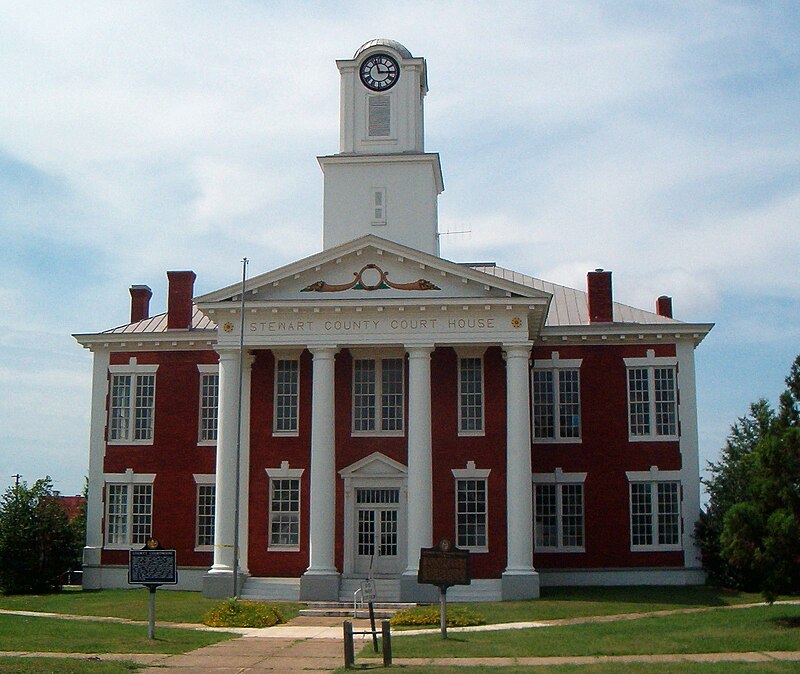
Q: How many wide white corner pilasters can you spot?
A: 2